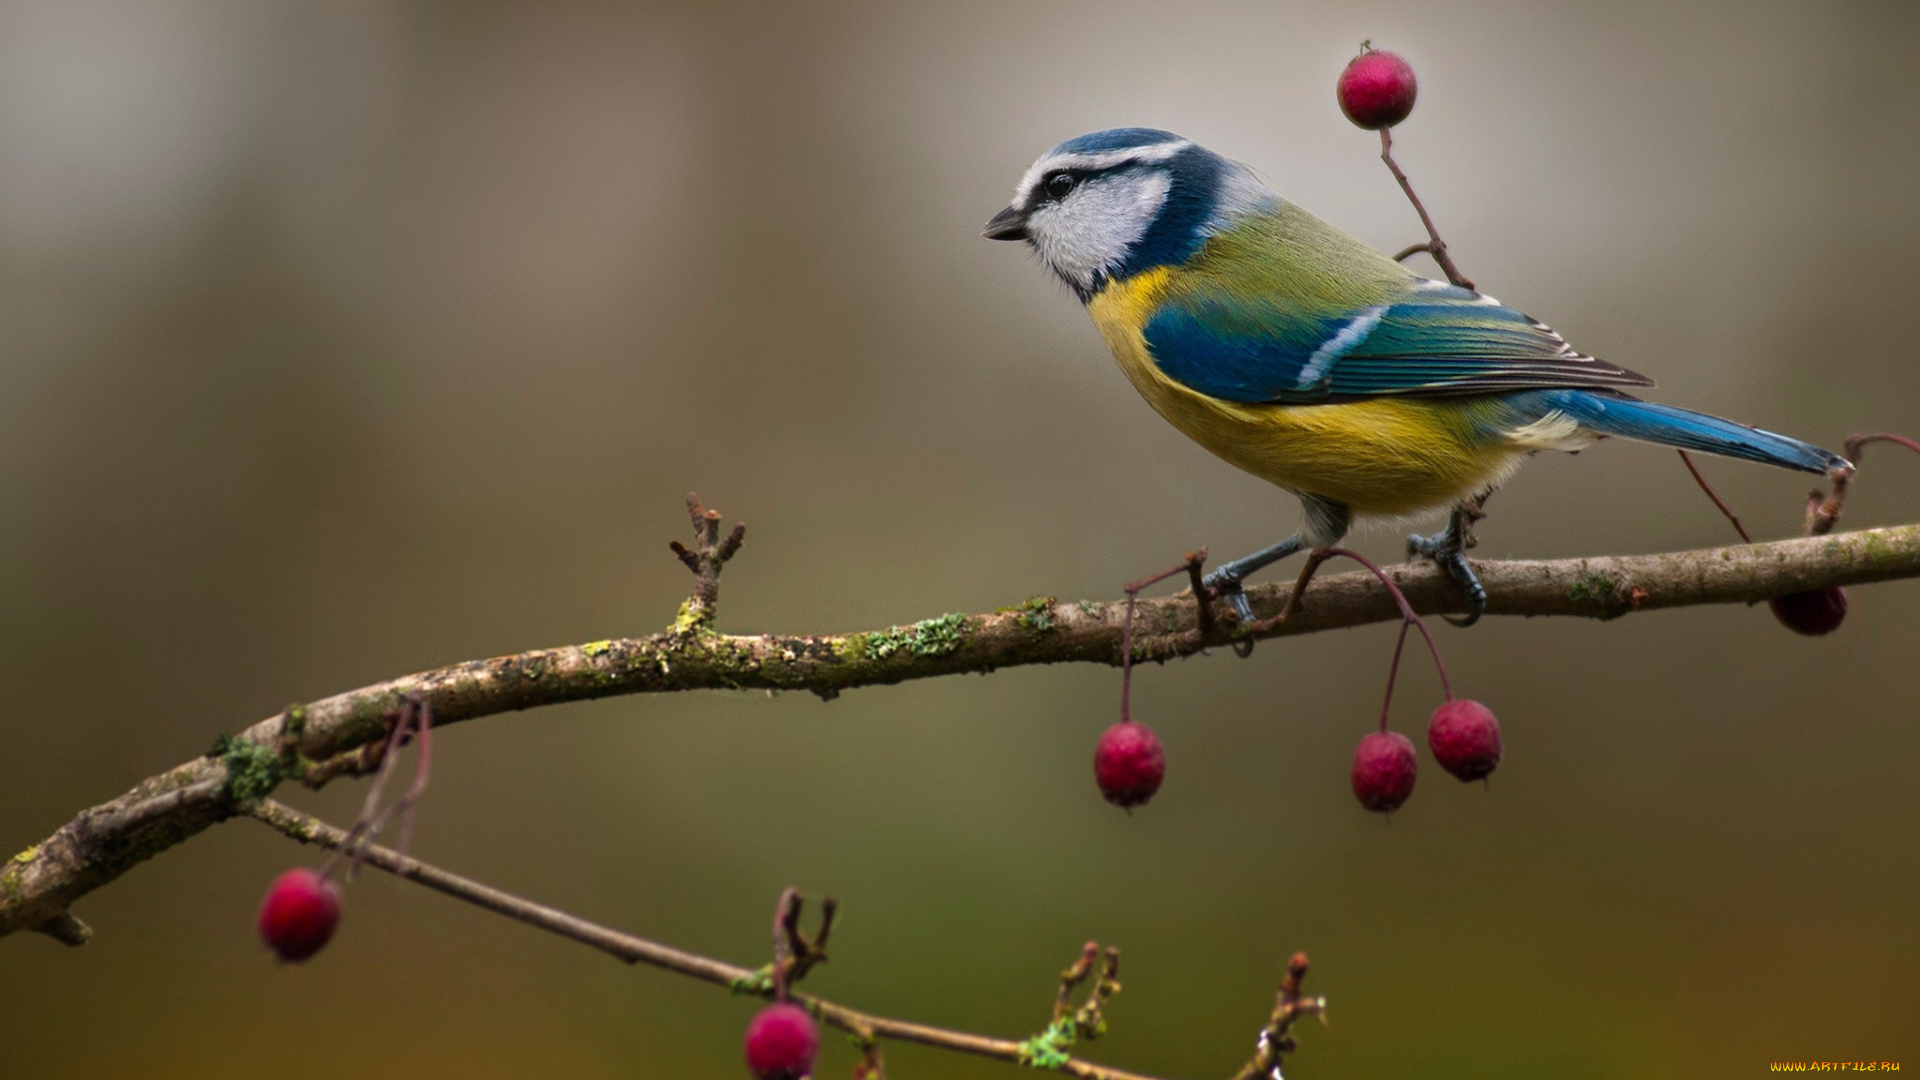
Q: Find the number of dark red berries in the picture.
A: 7